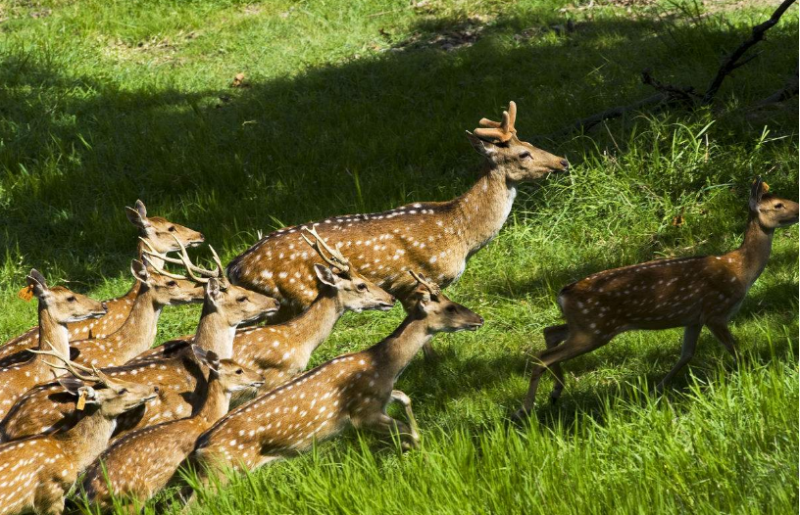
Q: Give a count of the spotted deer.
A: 10